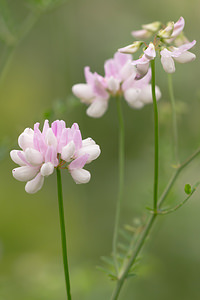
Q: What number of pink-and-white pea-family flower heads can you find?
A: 3